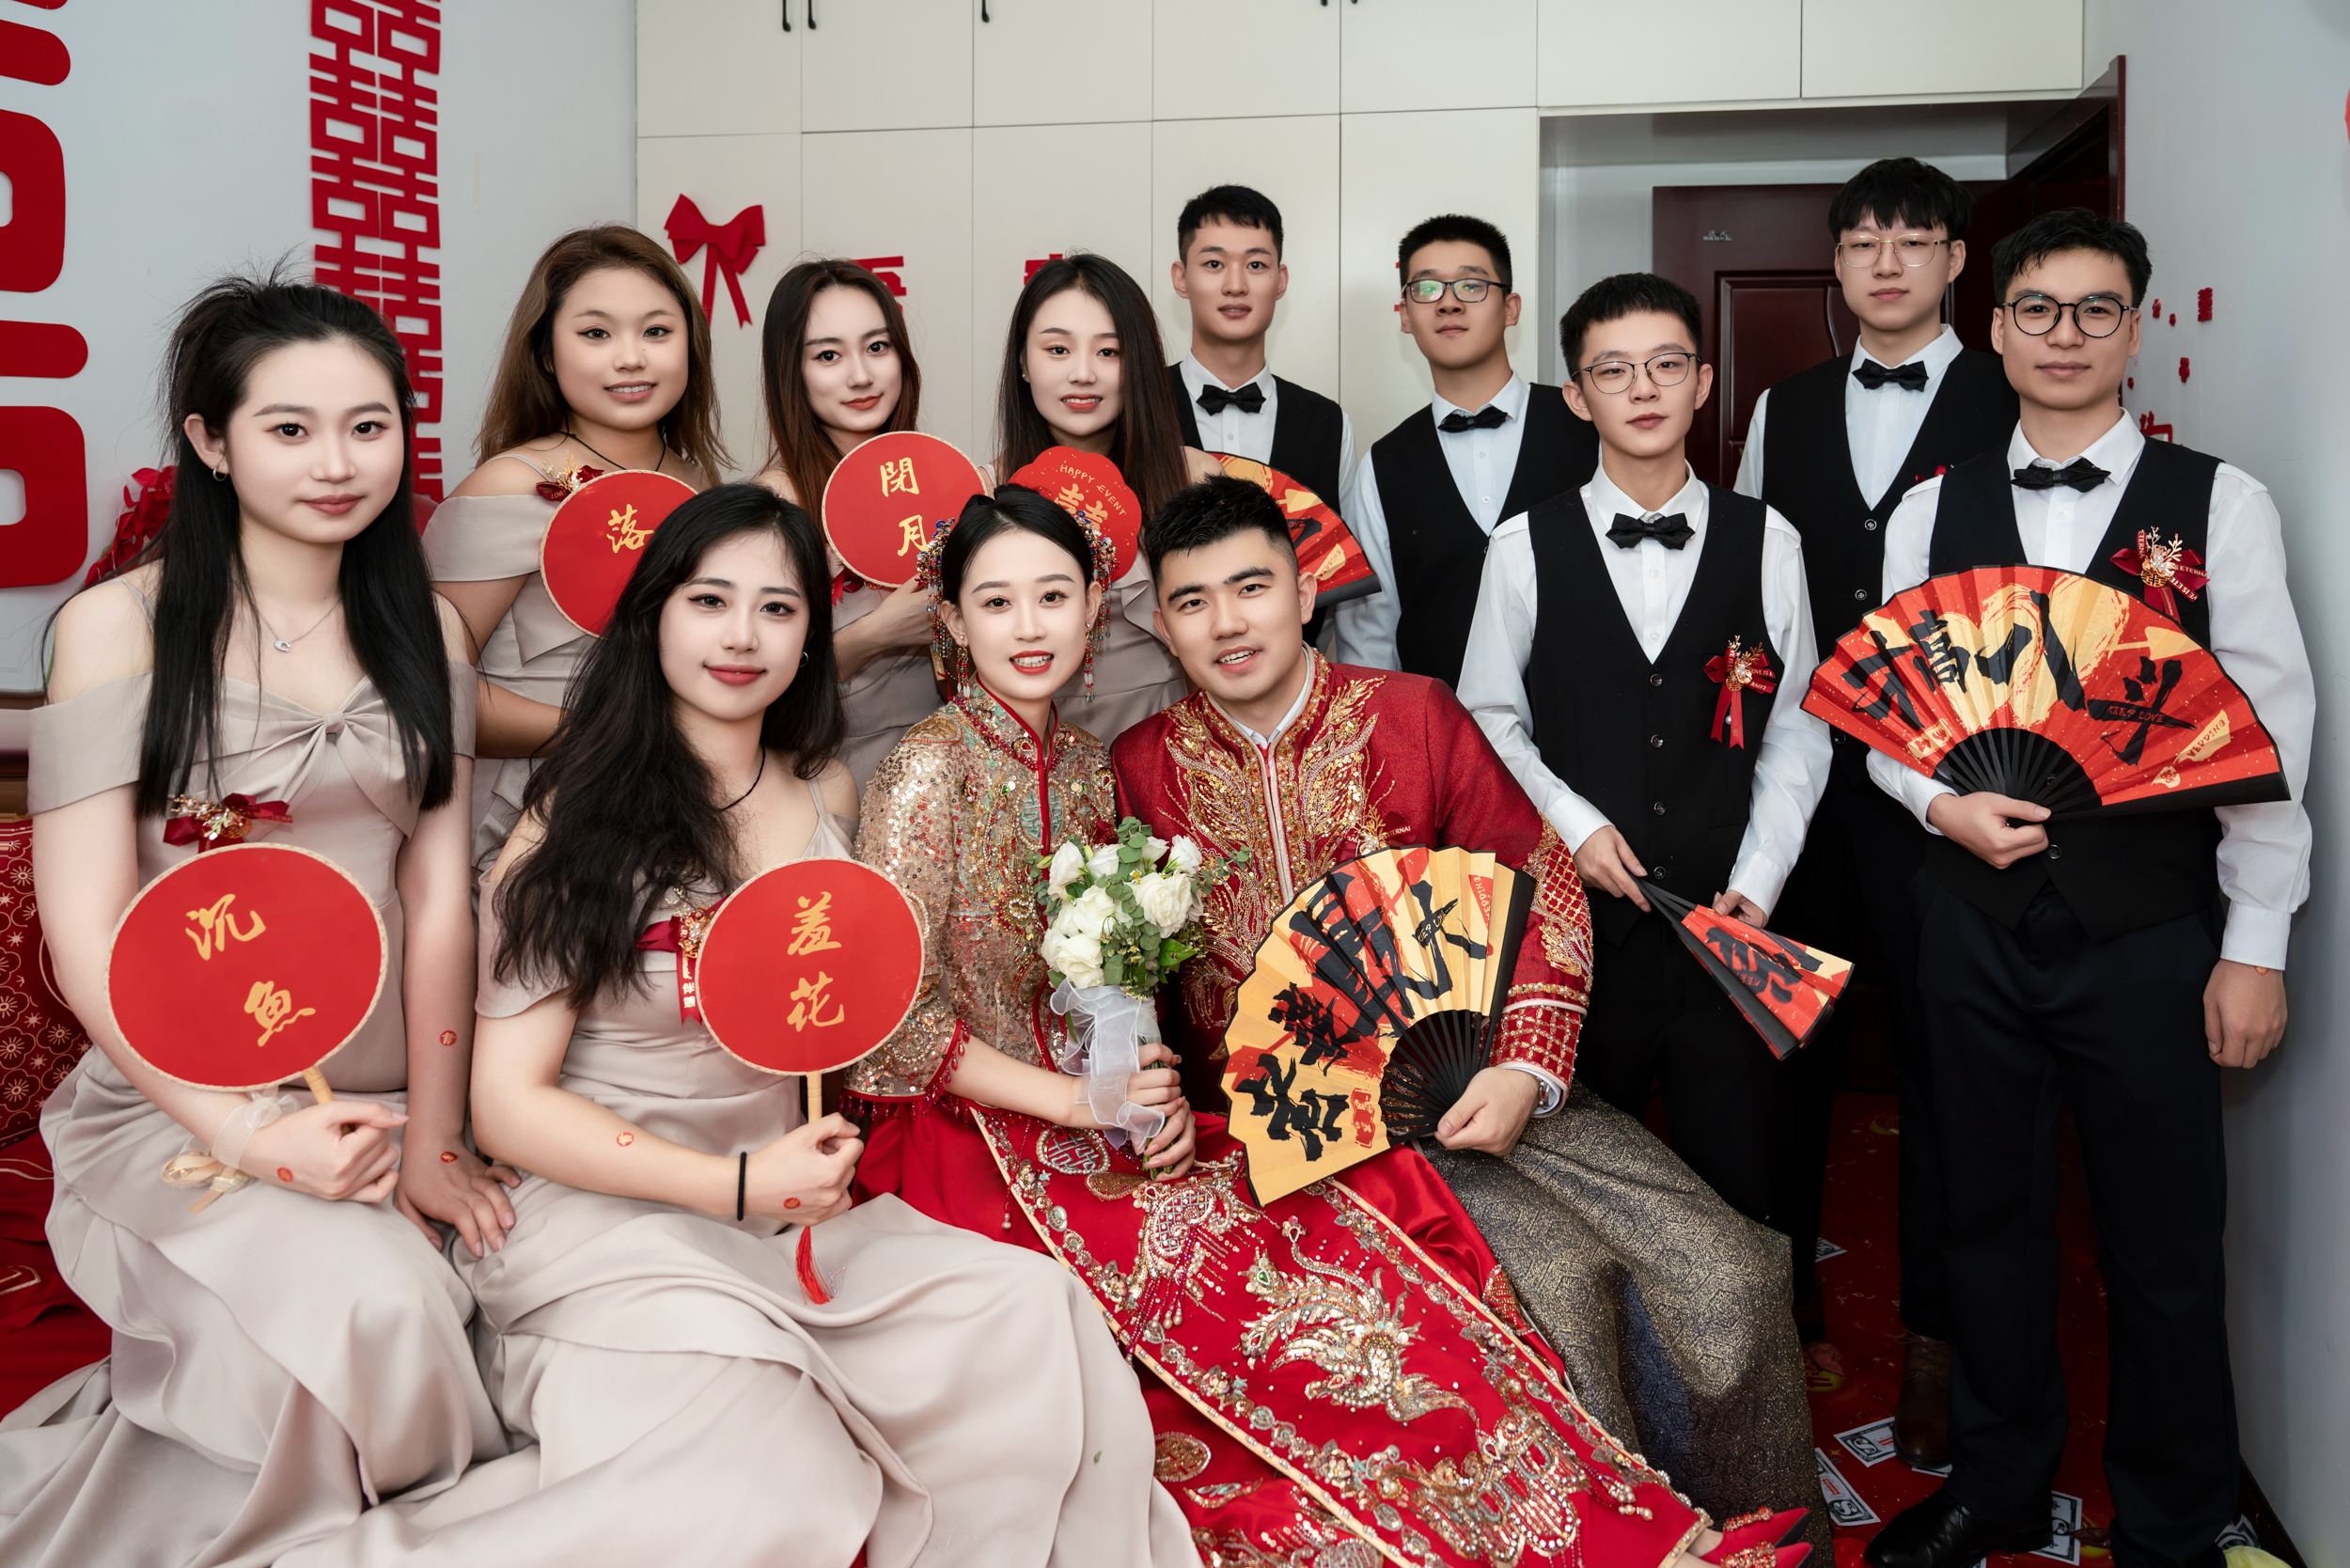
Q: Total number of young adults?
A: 12